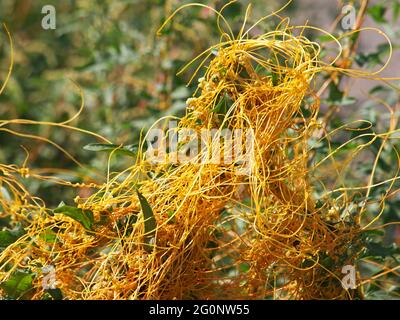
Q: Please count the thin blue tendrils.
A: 0